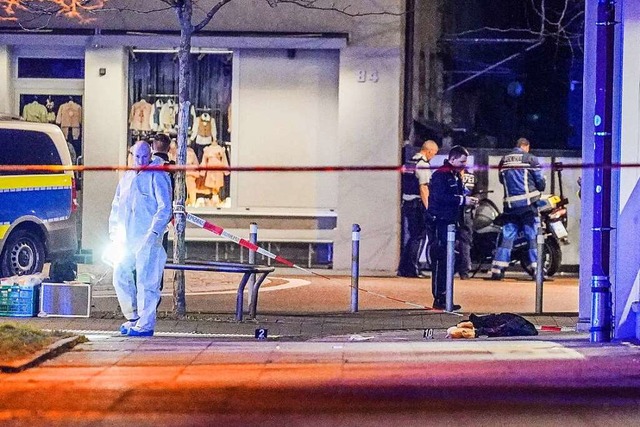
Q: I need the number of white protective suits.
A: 1